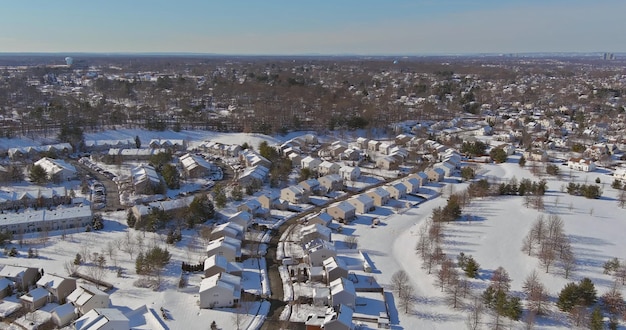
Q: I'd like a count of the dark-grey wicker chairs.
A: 0